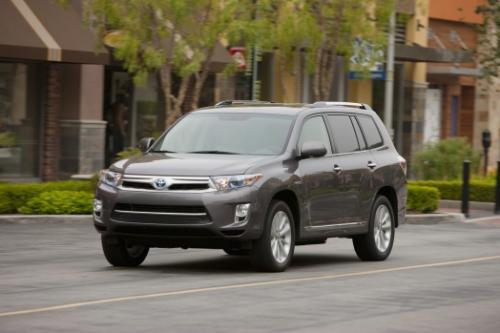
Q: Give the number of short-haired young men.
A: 0